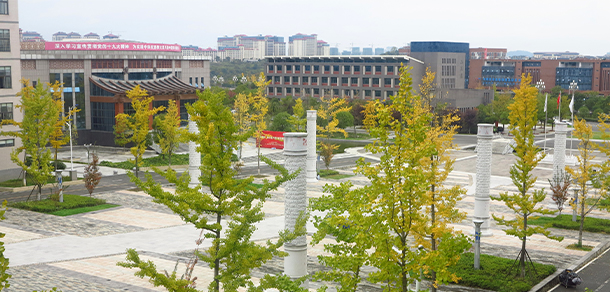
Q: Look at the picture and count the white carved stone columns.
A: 5